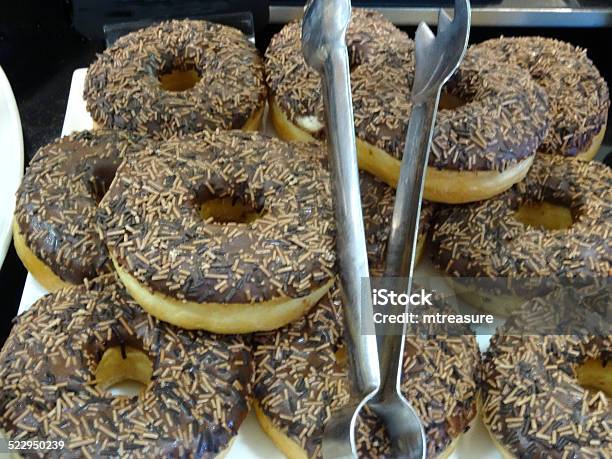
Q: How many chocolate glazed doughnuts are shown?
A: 11